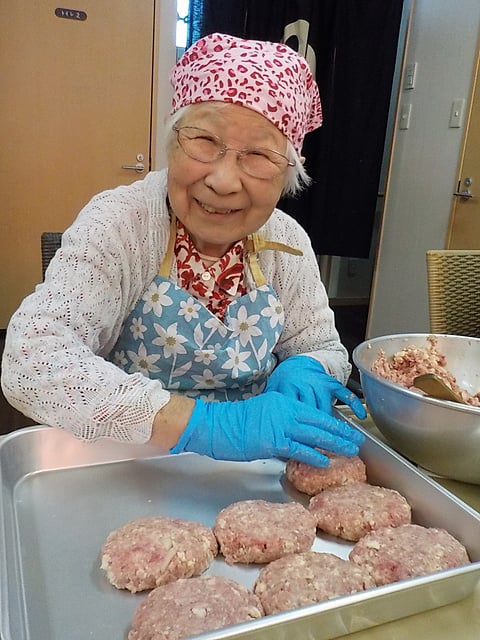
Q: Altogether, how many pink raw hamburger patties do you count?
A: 7